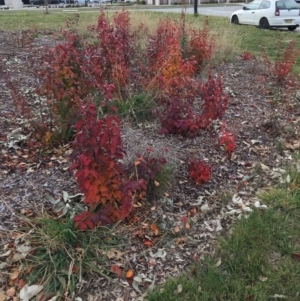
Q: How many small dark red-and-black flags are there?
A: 0